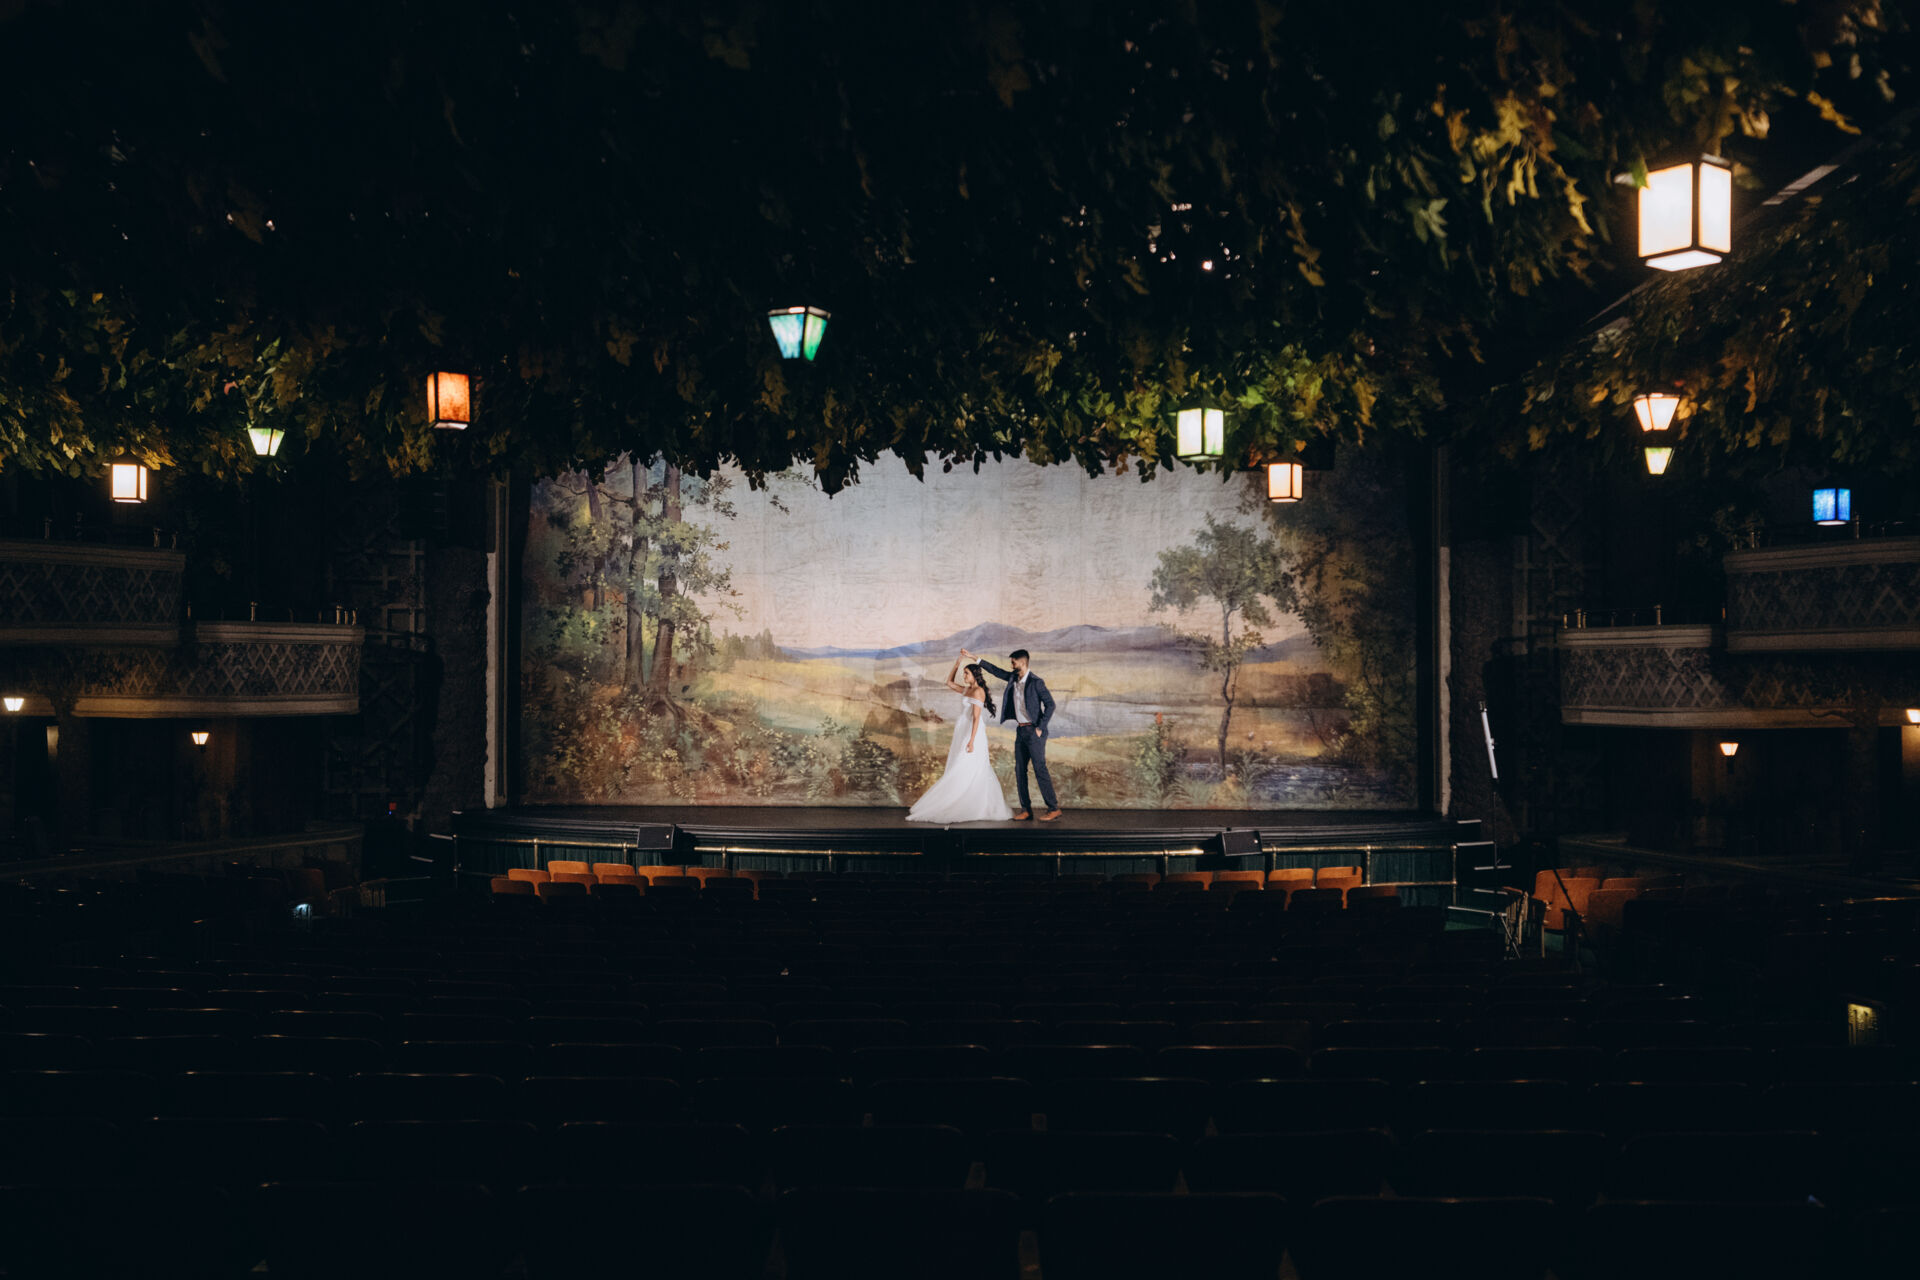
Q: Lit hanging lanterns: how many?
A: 10